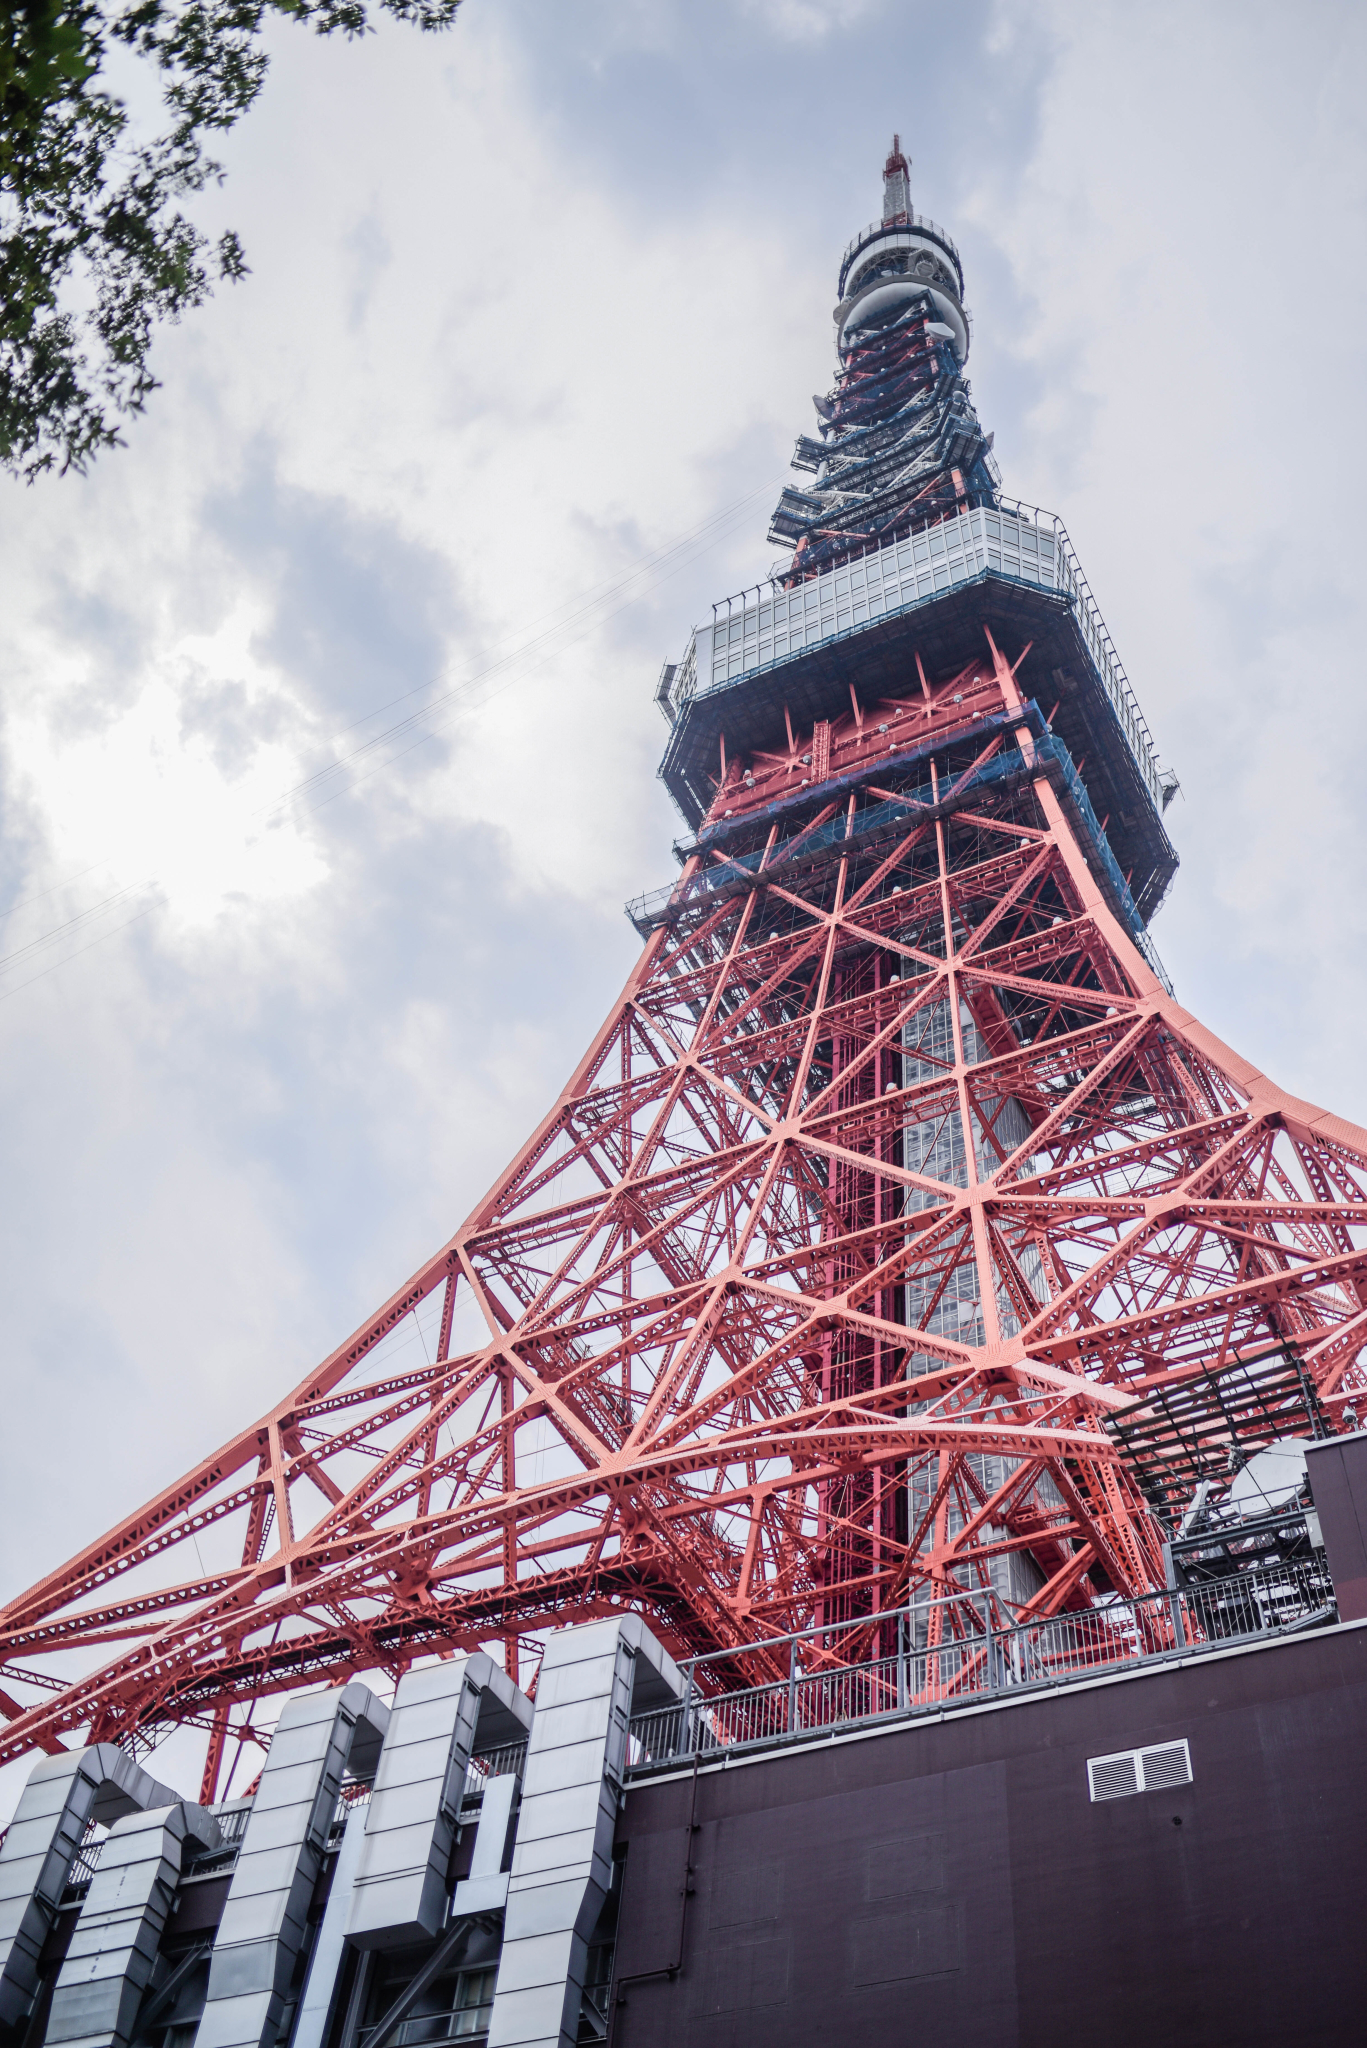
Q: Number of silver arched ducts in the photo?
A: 5